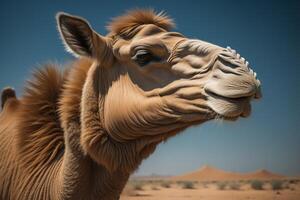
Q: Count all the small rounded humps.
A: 1